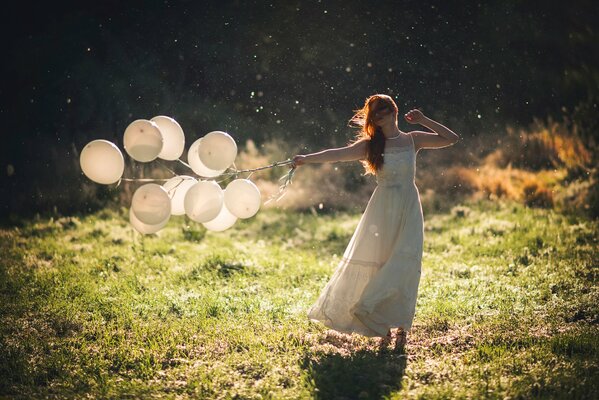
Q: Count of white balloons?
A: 11